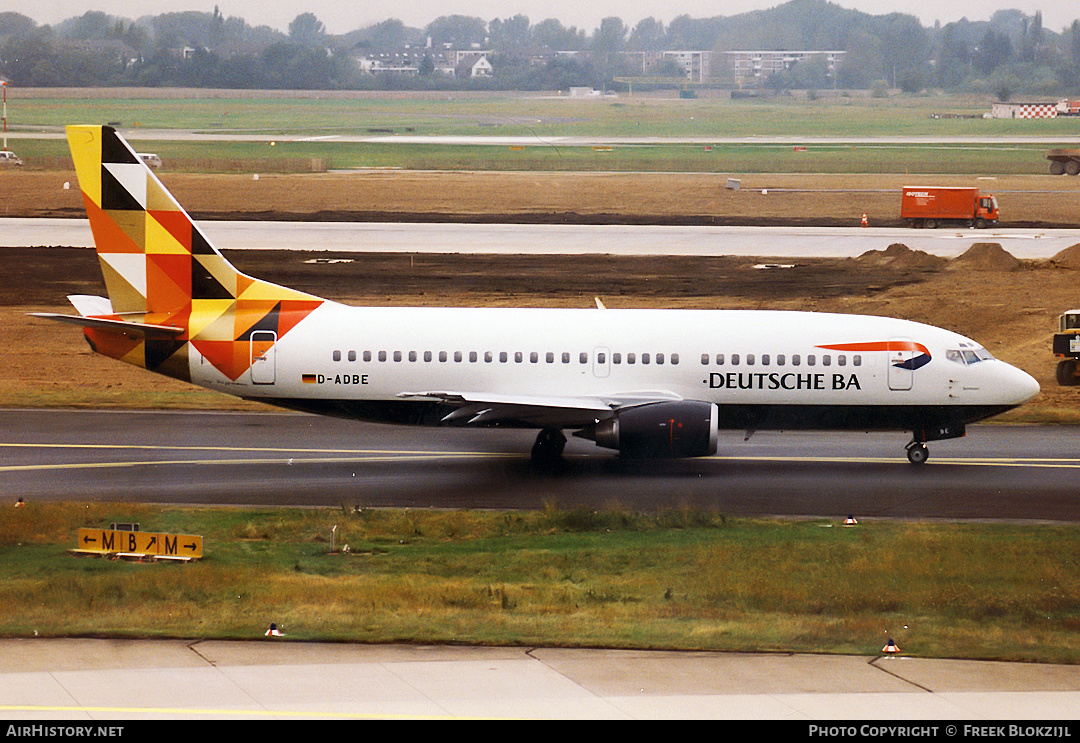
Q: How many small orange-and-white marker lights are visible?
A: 4